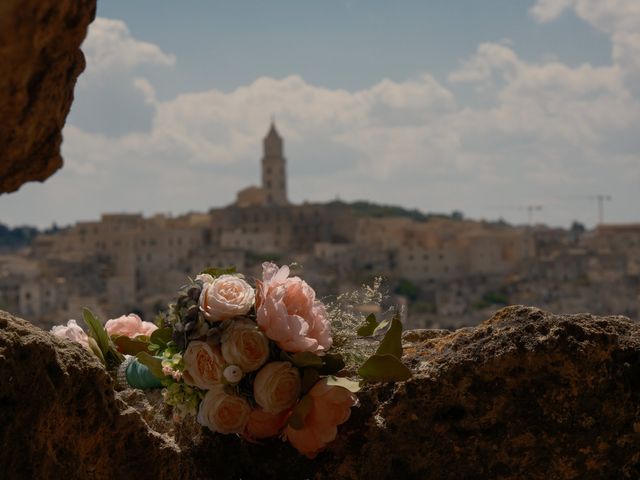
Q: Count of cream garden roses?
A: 5